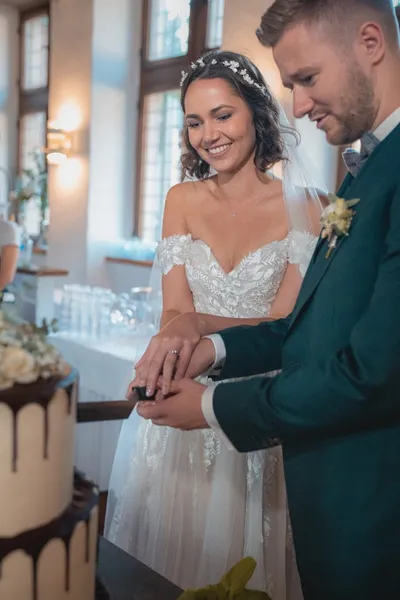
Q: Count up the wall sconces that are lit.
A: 1